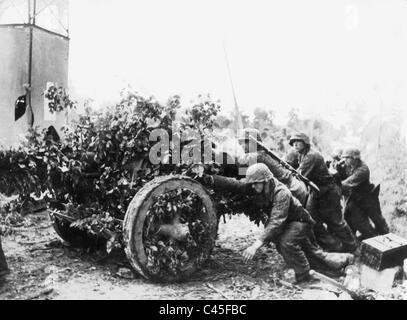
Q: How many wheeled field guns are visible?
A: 1